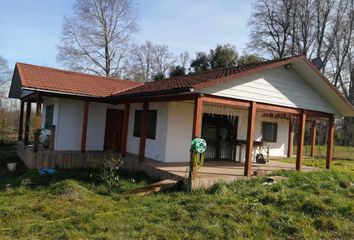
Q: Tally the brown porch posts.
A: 12